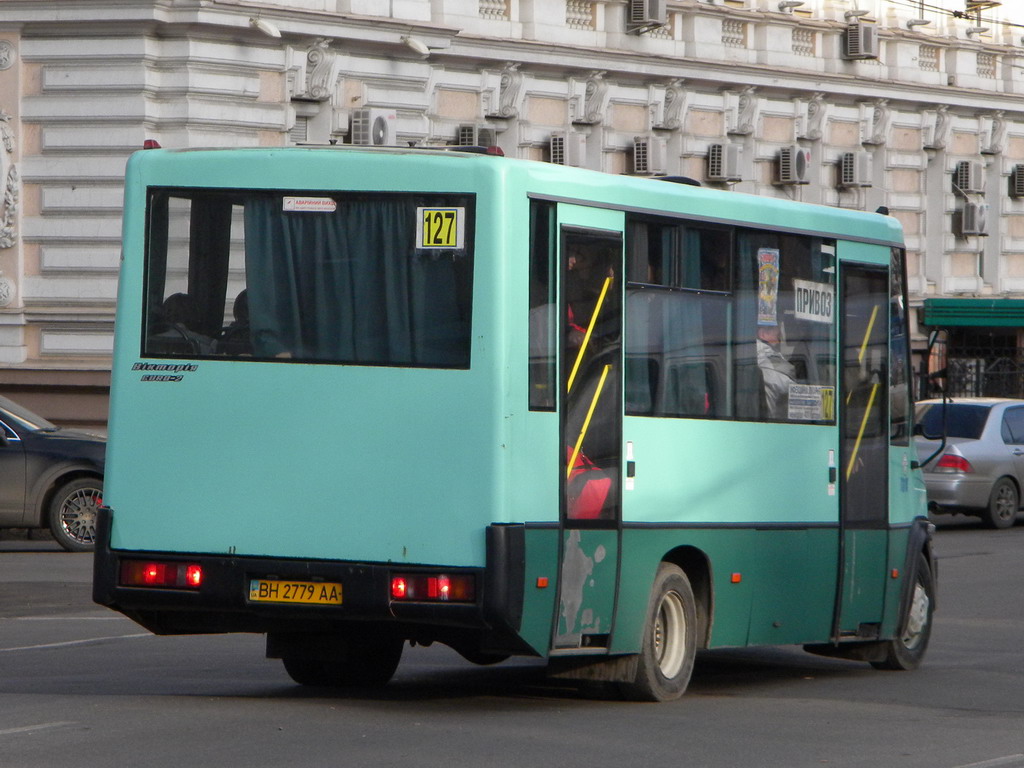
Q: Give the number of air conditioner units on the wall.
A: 12